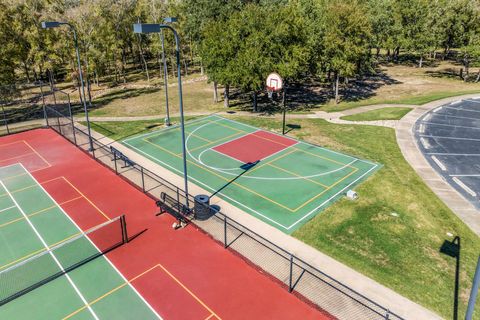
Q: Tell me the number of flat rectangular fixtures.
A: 3